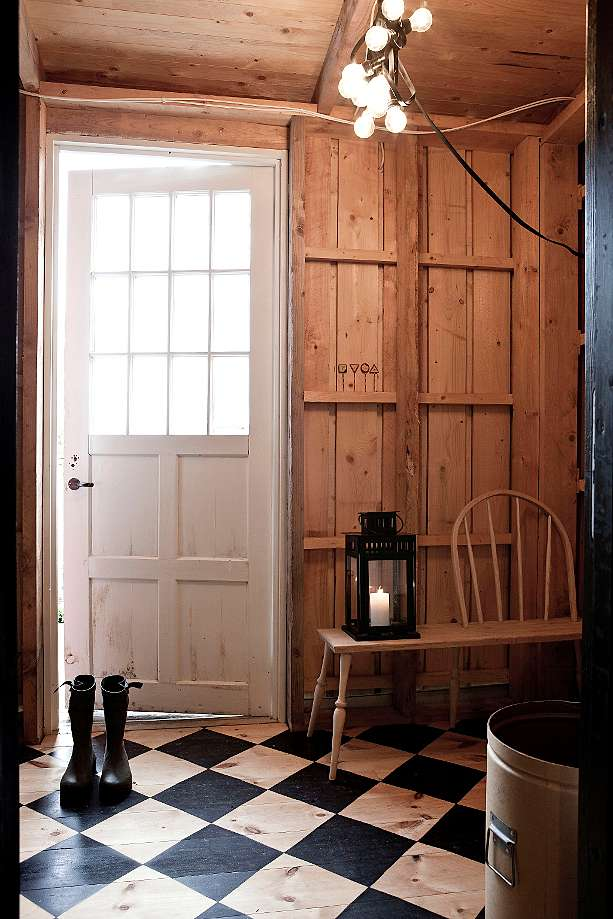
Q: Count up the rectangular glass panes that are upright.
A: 12